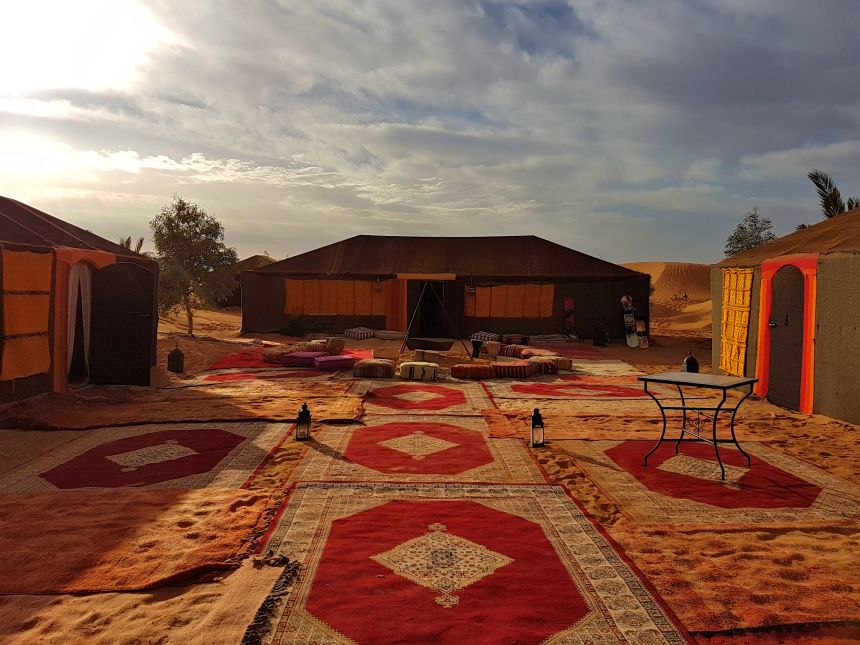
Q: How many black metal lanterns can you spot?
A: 4